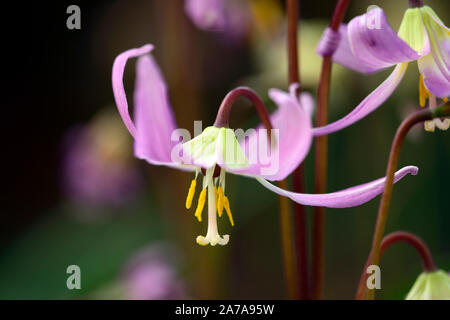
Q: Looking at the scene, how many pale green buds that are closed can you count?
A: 1